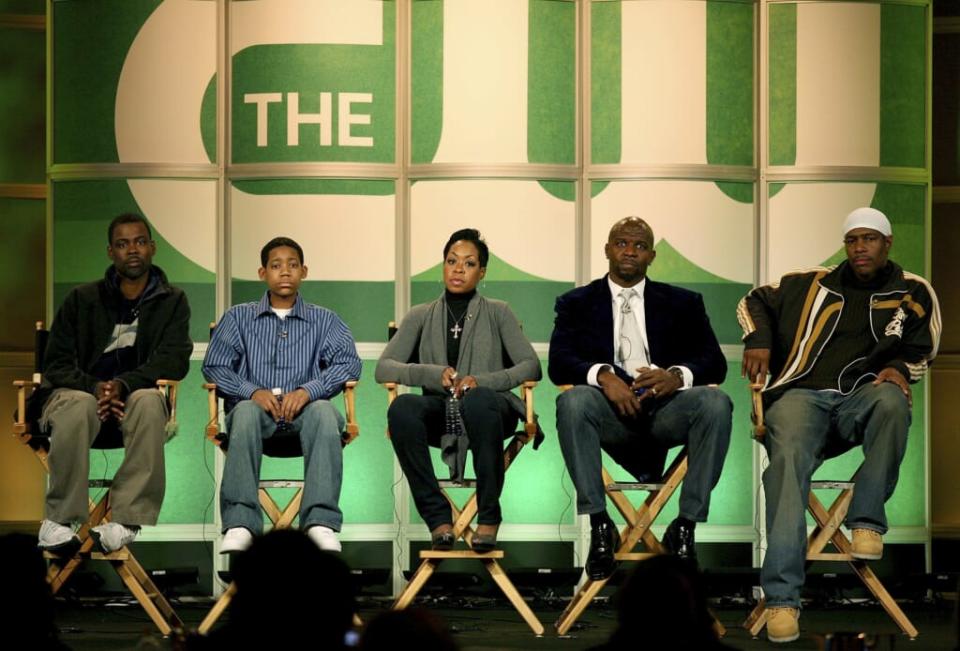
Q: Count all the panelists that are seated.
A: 5